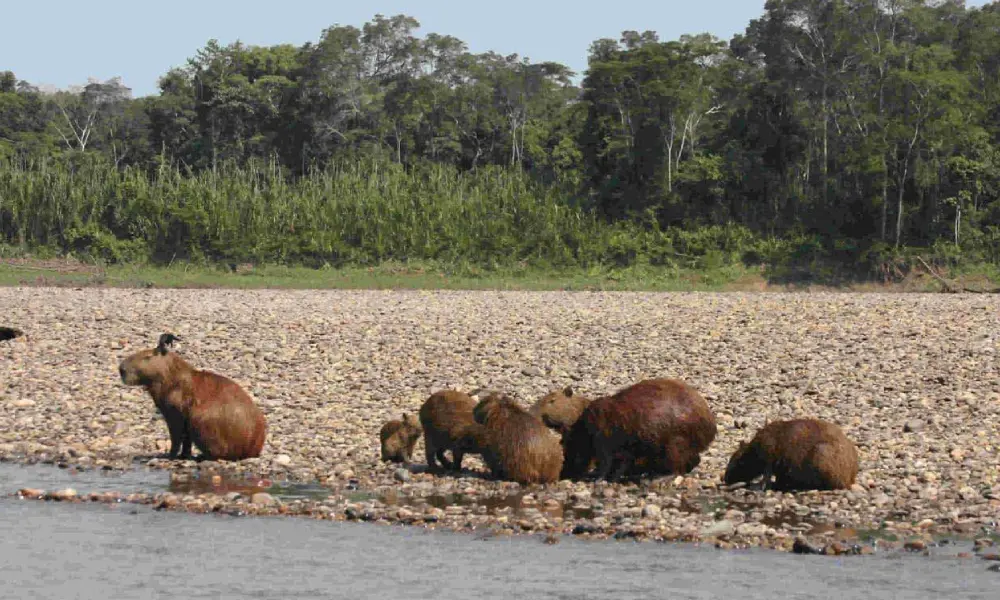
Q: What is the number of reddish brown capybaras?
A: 7